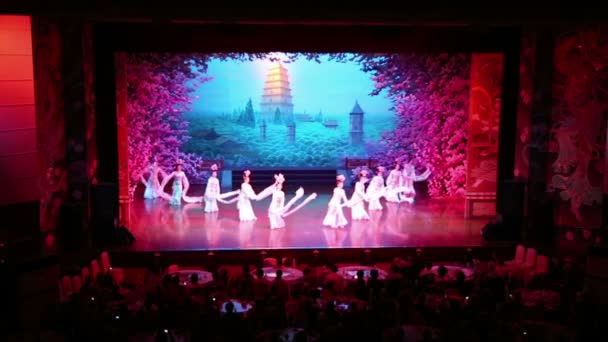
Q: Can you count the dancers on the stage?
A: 10